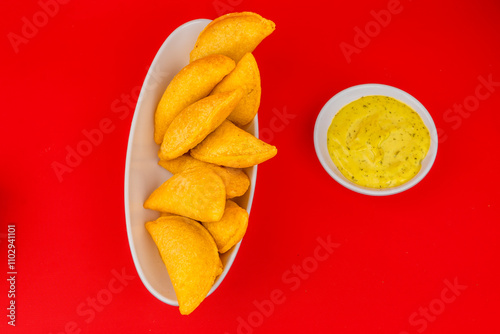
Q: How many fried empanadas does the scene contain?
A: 9